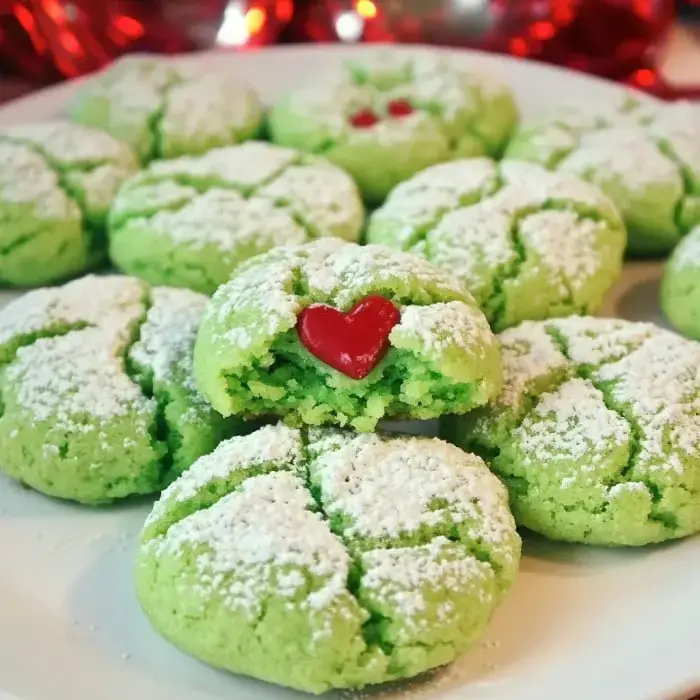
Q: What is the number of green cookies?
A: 11